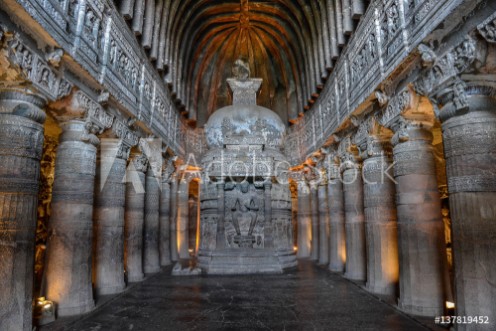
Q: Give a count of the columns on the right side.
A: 8